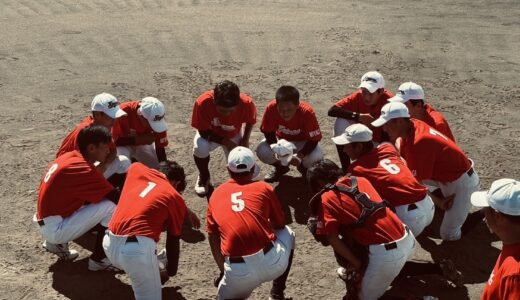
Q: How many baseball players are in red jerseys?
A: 13